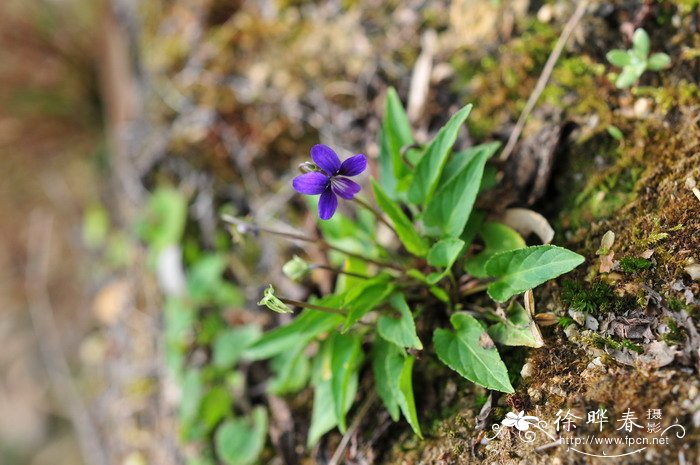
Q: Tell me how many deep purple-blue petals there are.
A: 5